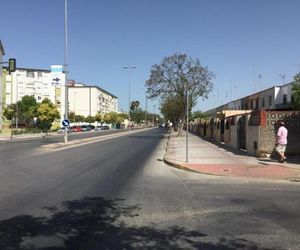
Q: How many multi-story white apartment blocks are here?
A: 2